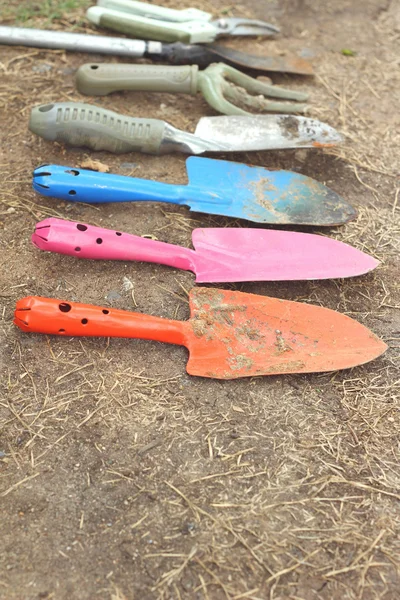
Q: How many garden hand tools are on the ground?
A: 7